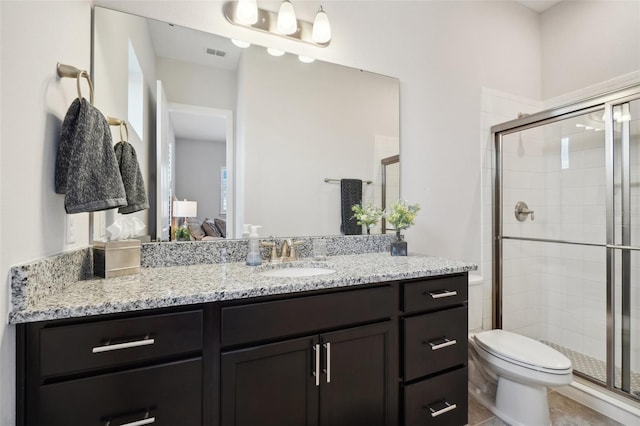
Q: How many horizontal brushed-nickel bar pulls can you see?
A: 5